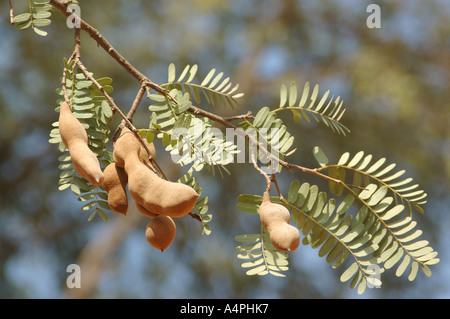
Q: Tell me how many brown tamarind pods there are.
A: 5